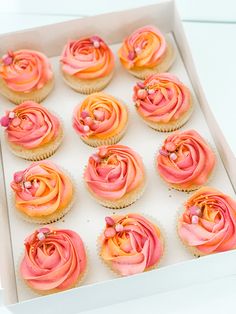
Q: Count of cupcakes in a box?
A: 12